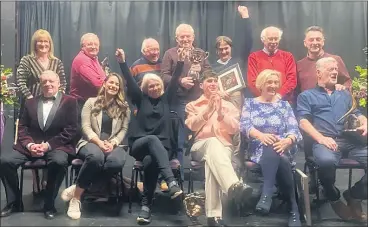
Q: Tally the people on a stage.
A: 13